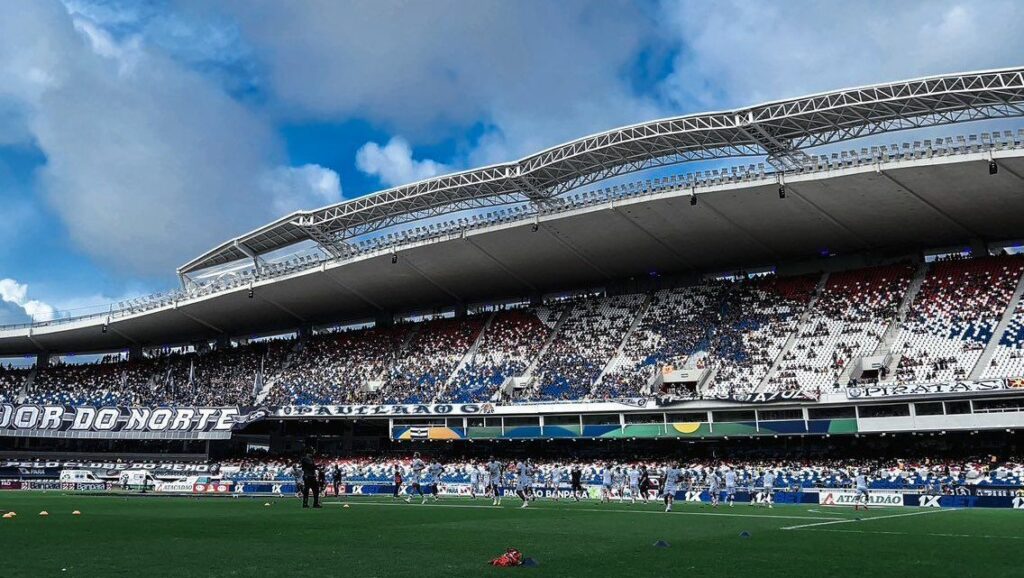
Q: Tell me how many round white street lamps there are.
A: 0